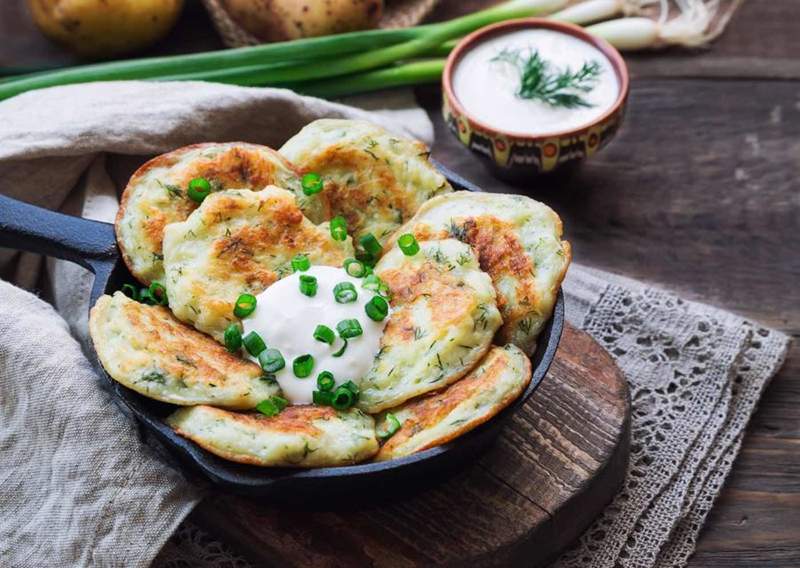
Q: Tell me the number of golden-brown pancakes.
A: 8